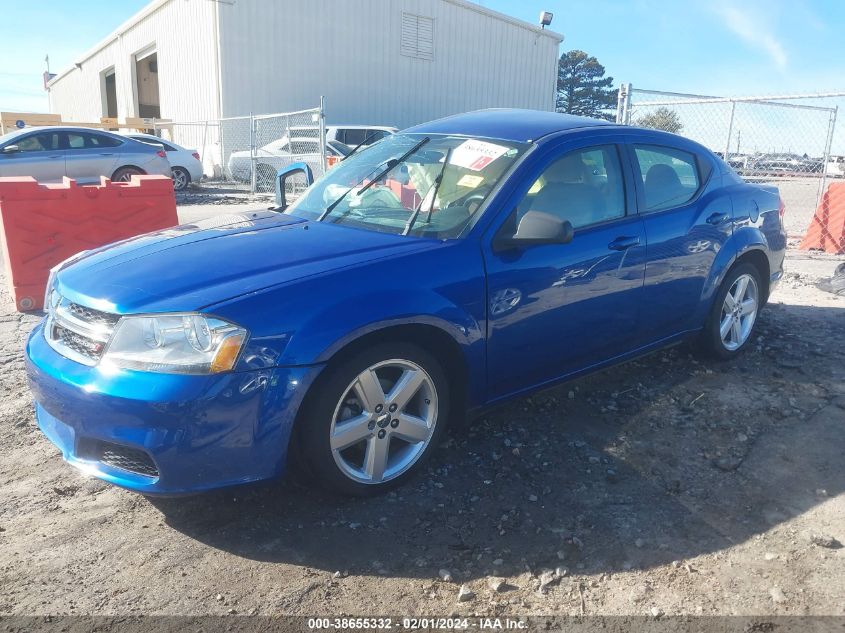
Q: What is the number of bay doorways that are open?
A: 2